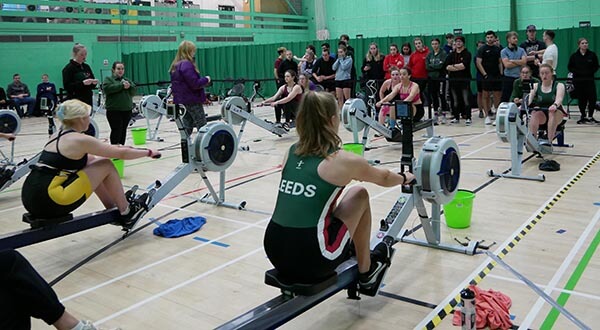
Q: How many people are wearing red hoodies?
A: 2